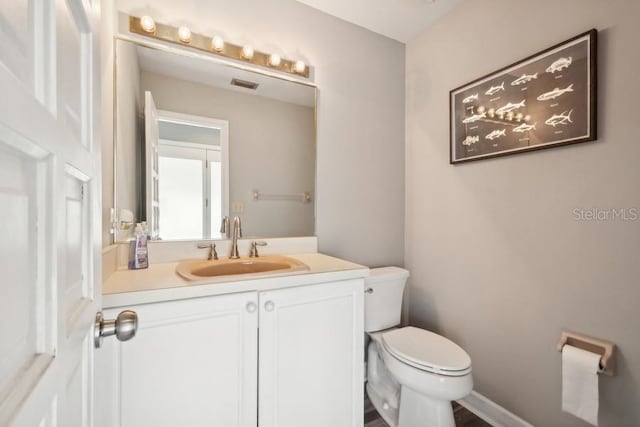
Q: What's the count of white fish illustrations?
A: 11